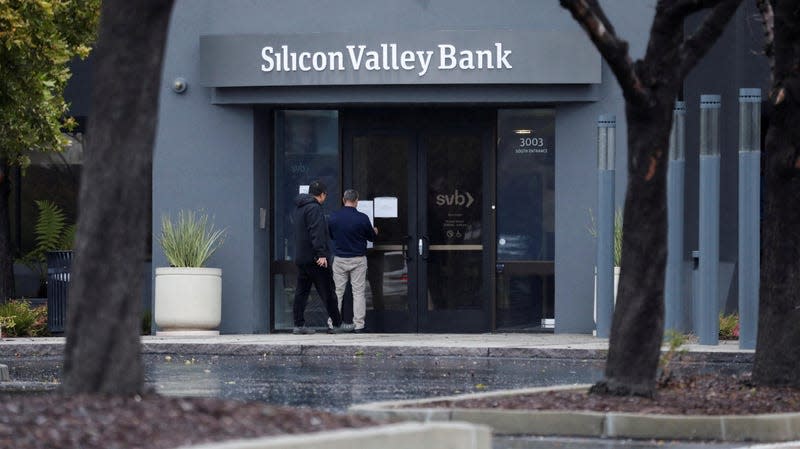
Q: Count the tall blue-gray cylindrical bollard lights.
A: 4